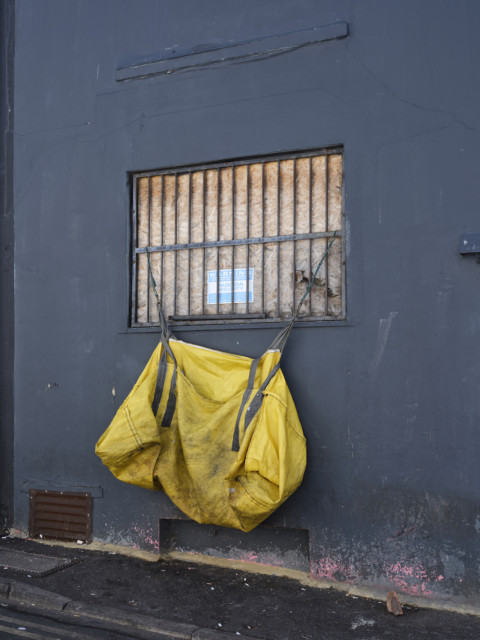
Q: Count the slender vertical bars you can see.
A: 13